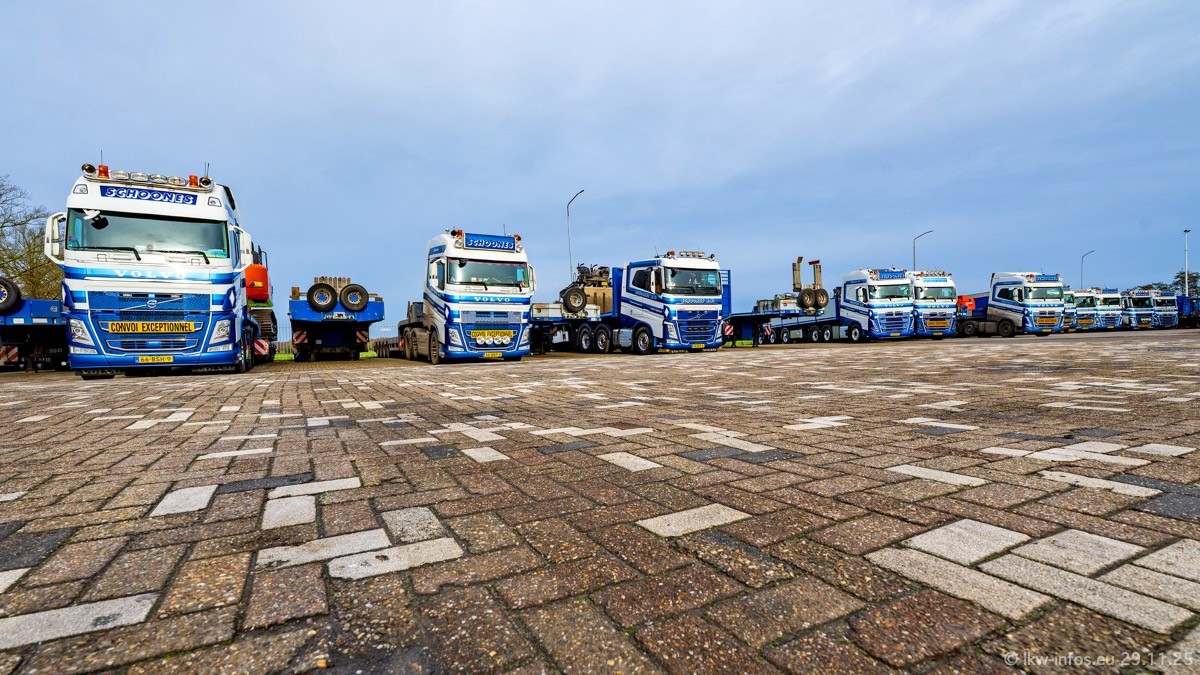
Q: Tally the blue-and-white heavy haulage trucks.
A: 11